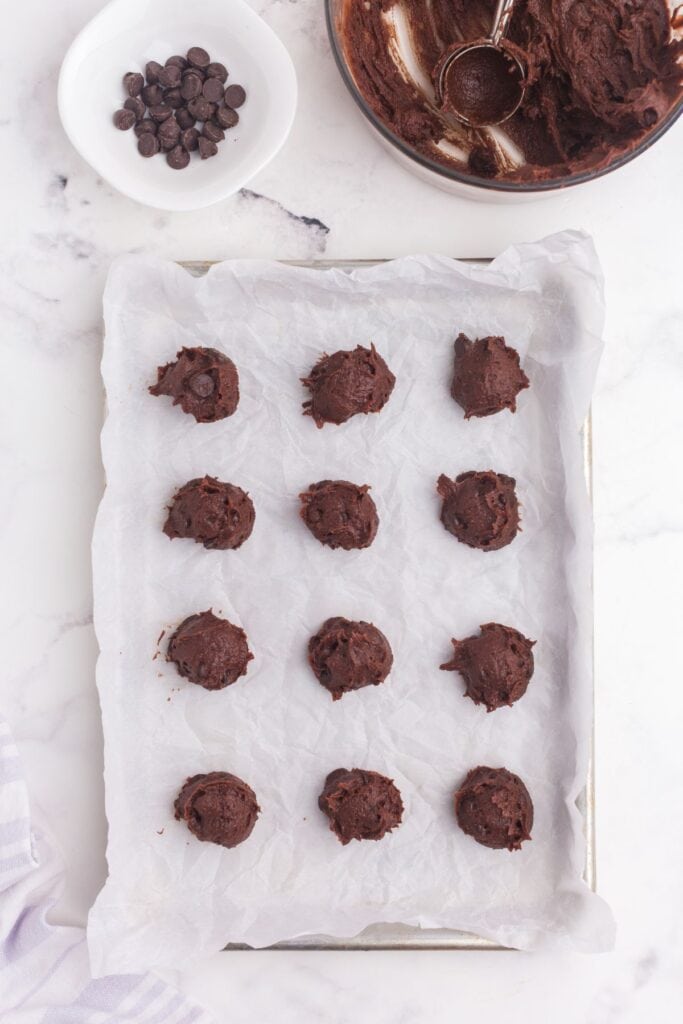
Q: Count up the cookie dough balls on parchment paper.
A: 12